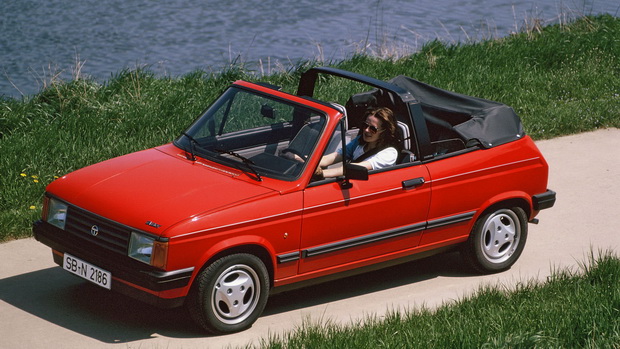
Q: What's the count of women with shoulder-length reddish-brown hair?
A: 1